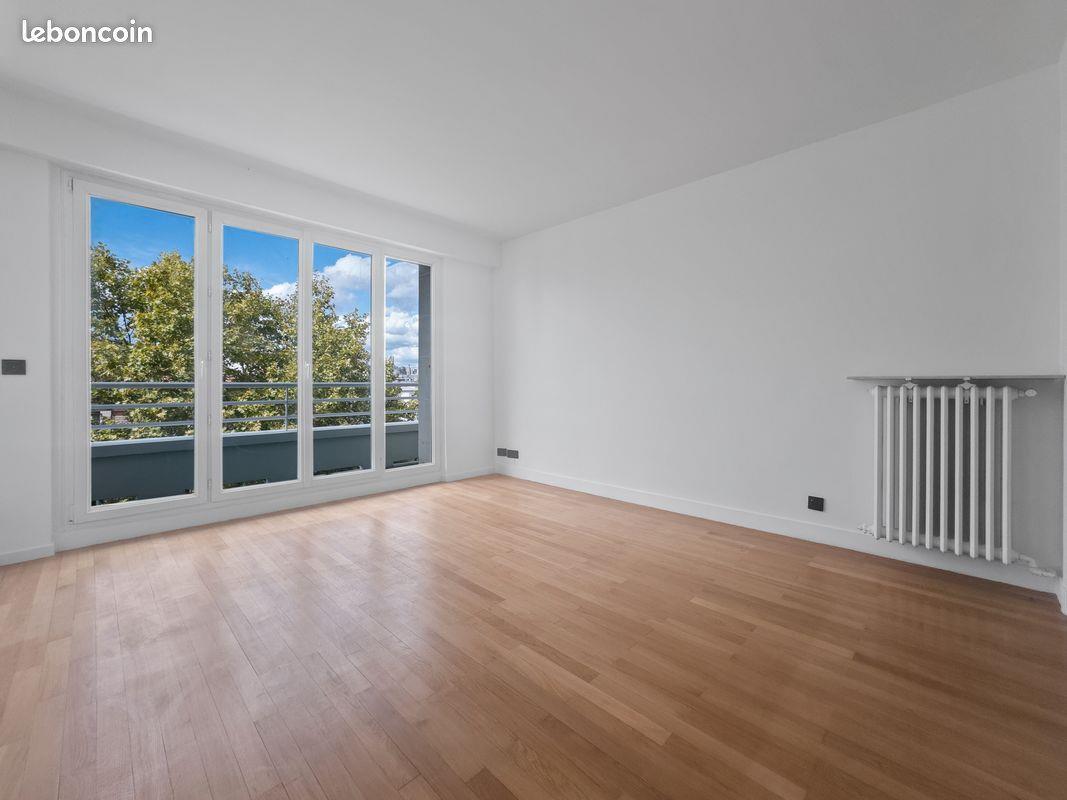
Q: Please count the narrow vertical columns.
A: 10